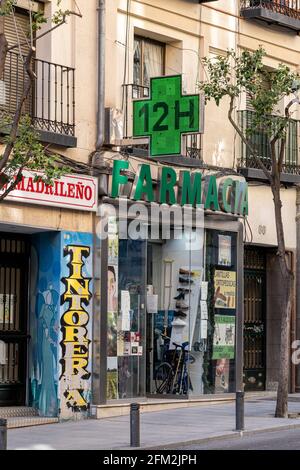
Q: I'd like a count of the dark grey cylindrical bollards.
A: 3